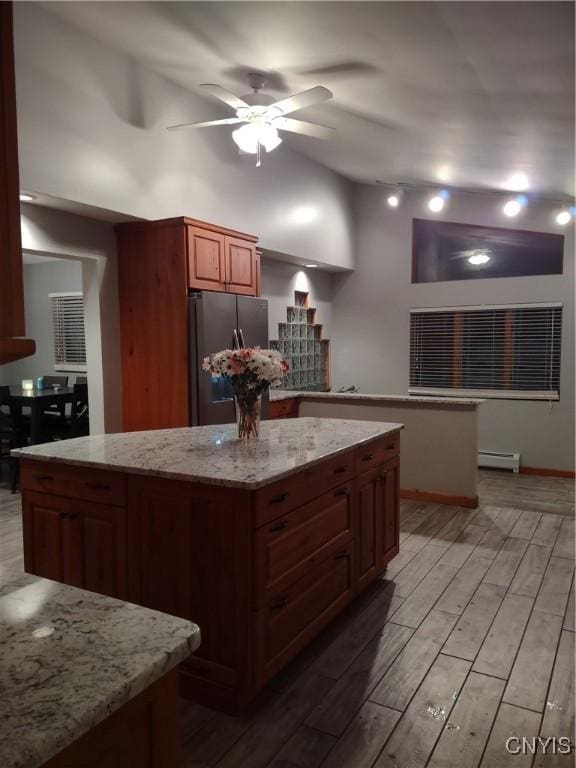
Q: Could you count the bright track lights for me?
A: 4